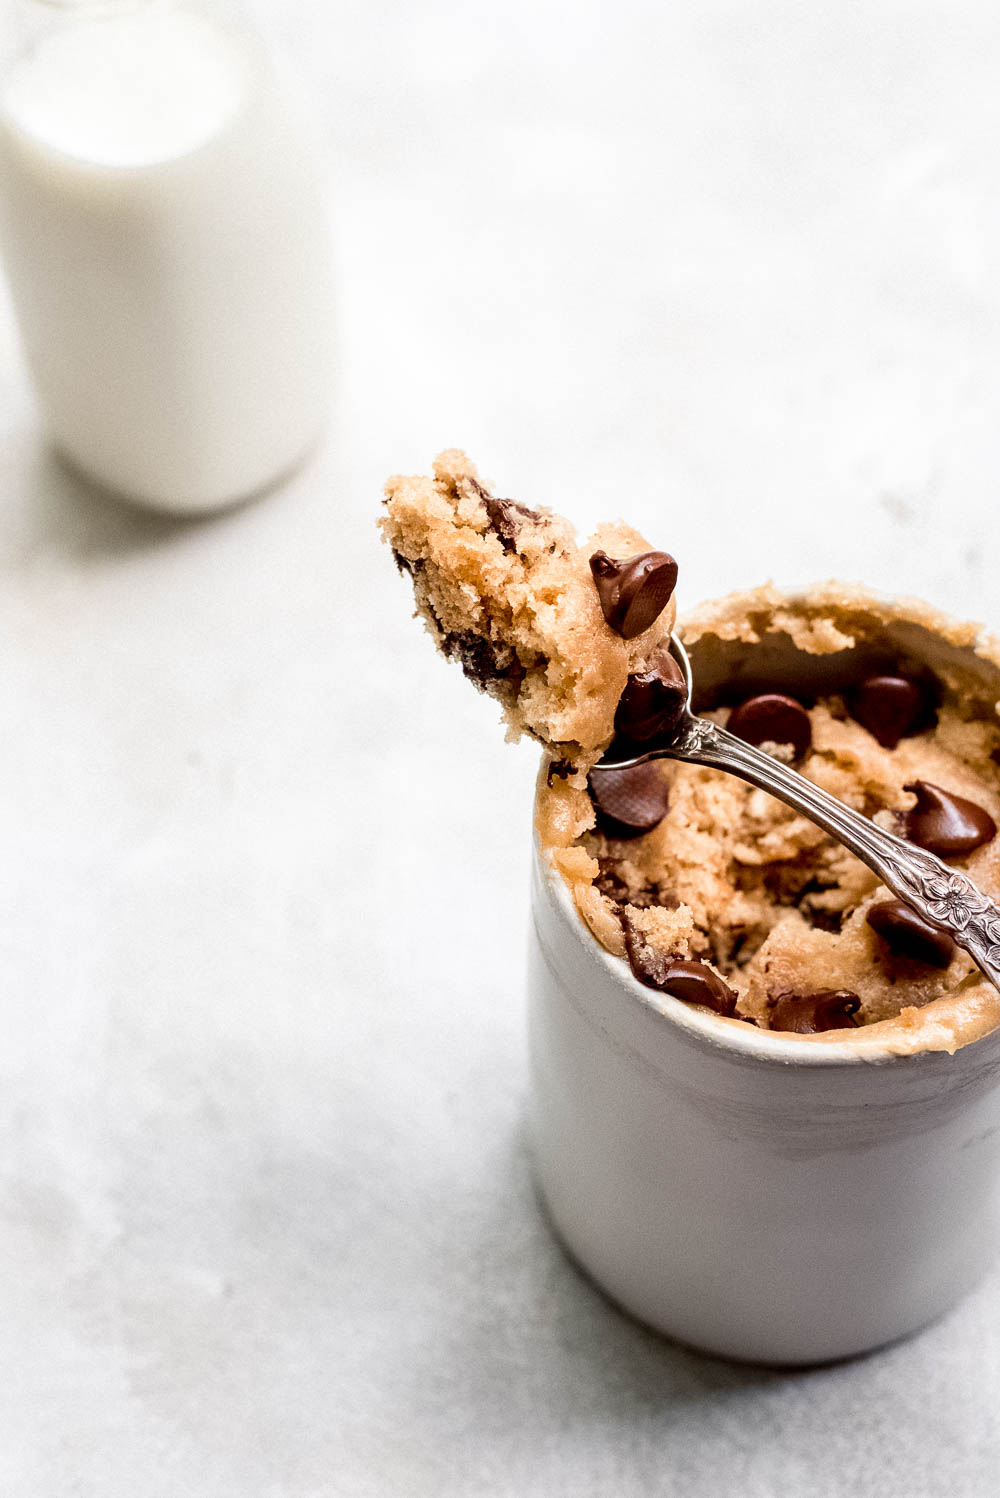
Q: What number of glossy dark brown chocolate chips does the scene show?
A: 9